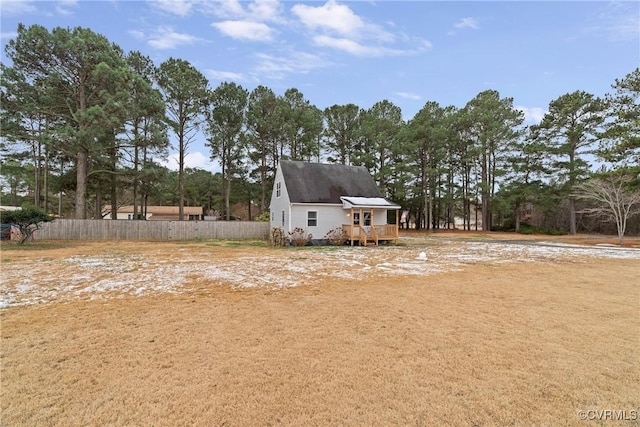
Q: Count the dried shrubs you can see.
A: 3